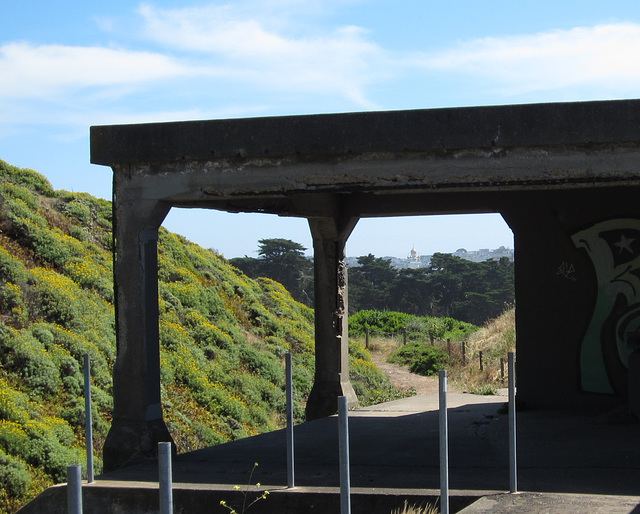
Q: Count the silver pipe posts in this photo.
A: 7